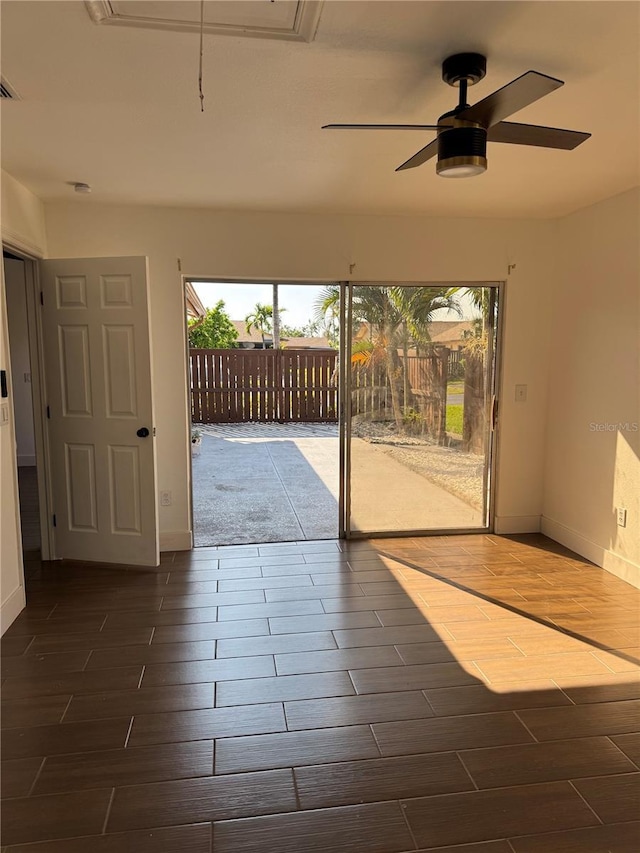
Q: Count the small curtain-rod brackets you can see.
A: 3